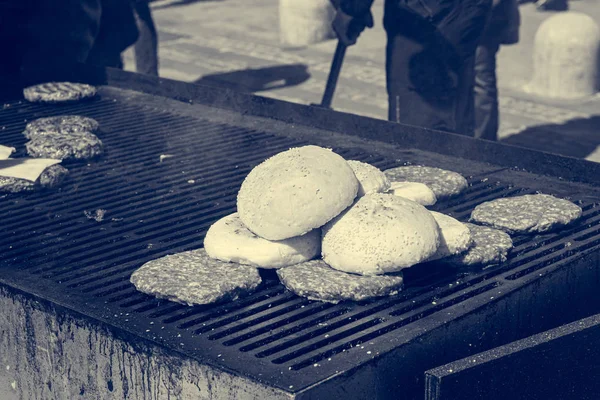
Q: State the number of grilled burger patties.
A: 9